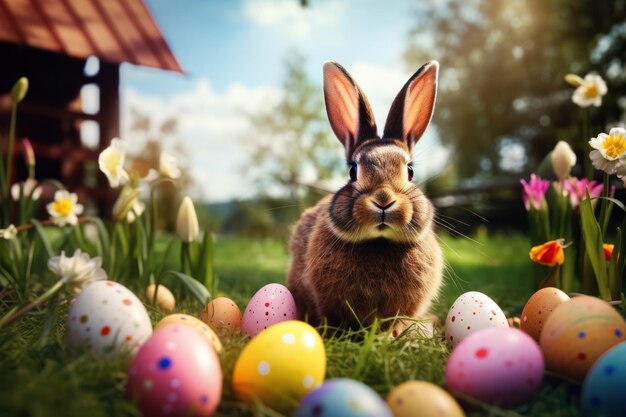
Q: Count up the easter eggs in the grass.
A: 14